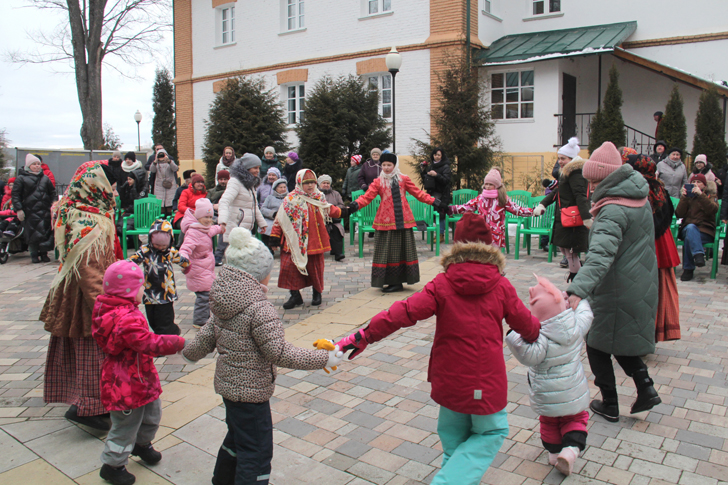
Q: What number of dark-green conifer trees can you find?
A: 7